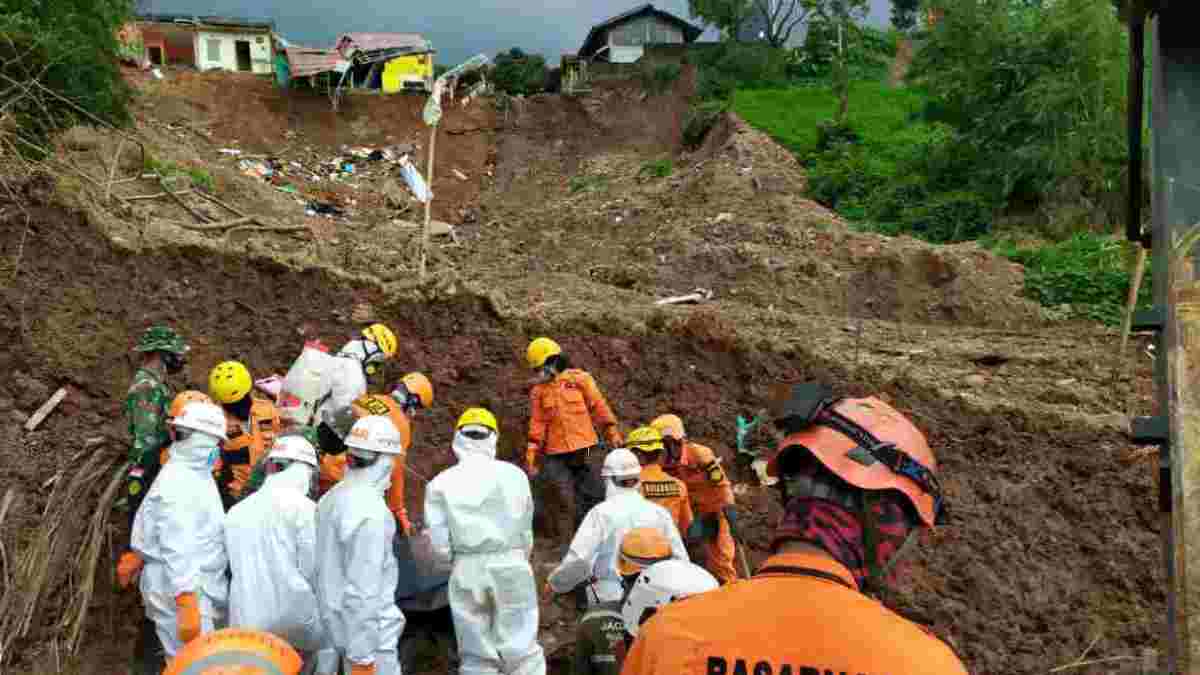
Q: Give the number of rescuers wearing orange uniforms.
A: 6